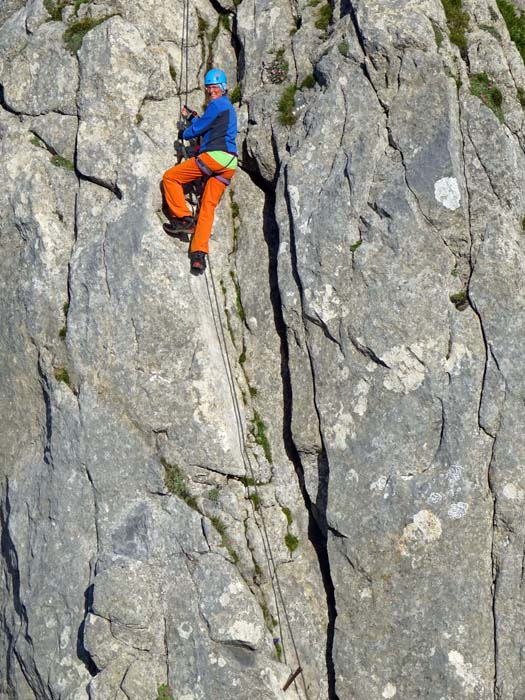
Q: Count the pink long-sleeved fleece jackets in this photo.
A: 0